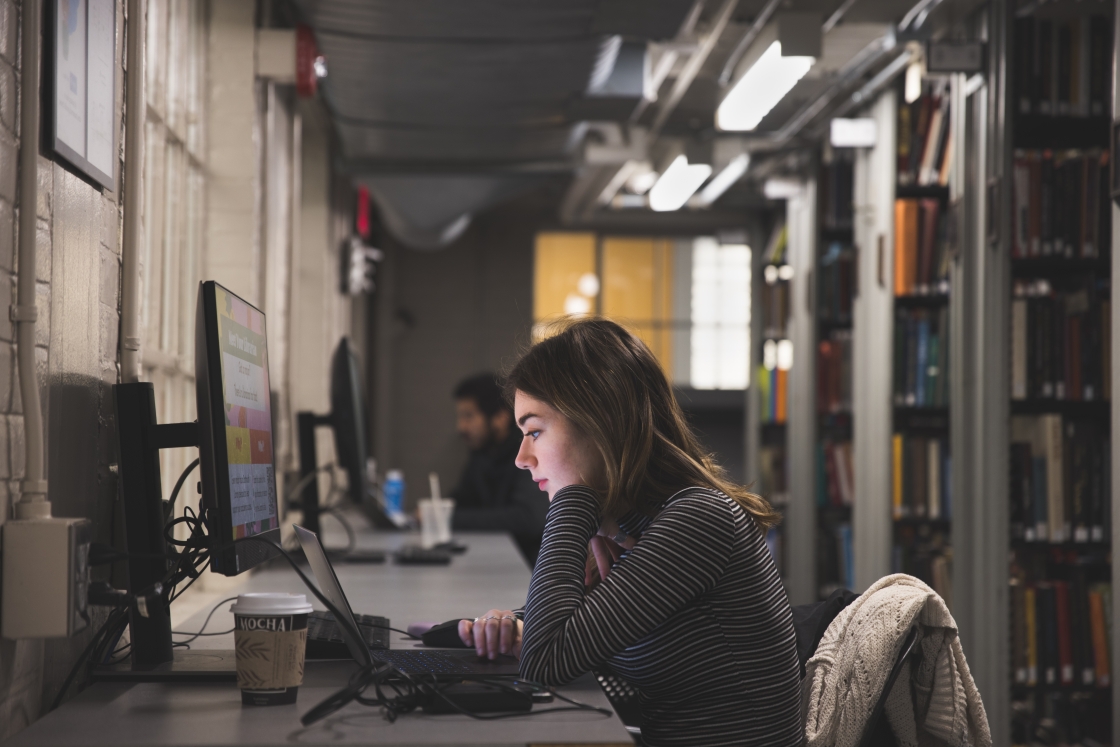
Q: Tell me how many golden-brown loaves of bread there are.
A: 0